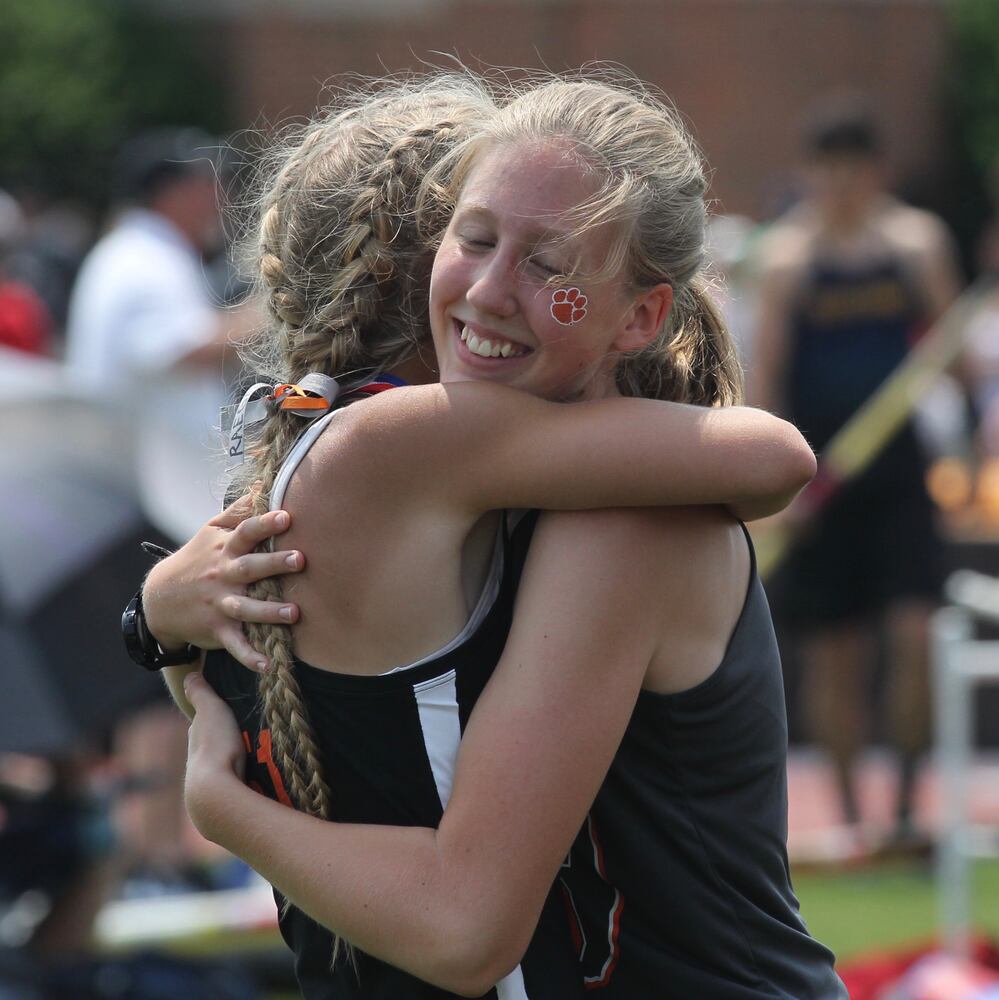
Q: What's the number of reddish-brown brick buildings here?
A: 1